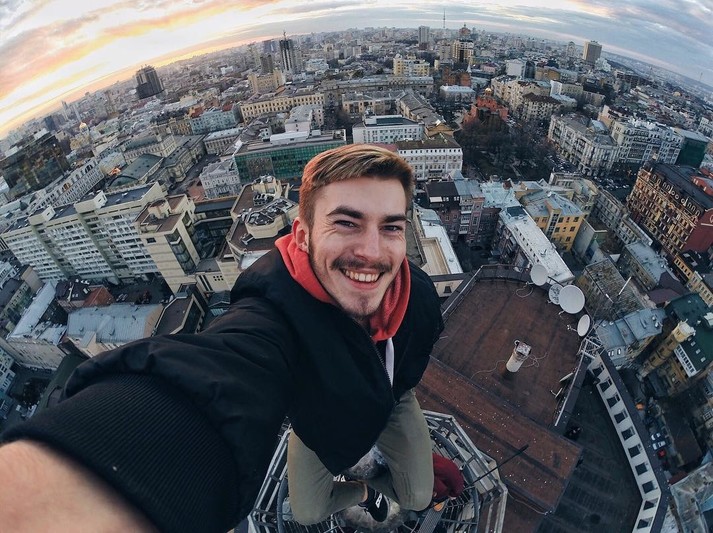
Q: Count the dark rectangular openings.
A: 10